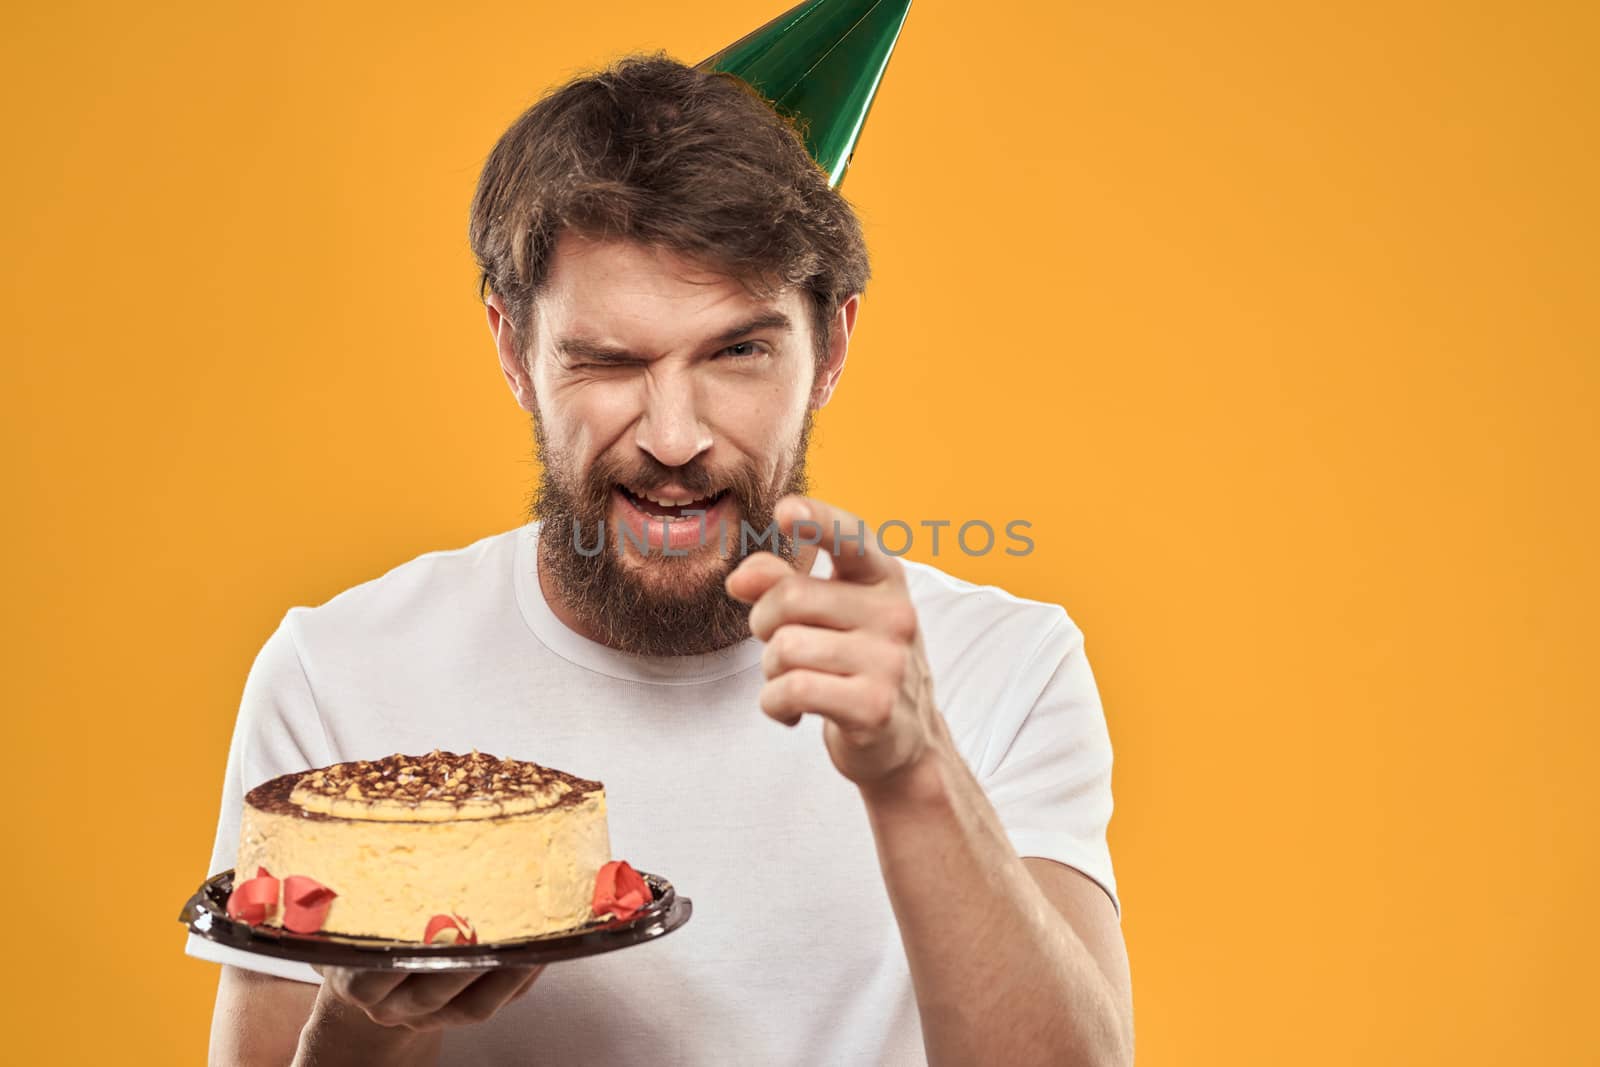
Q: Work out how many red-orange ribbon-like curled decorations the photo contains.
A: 4